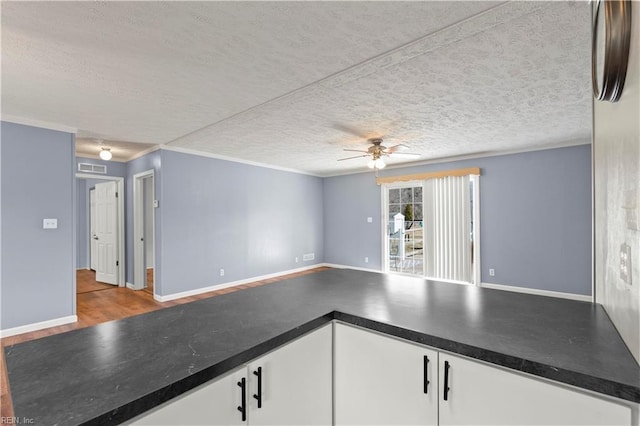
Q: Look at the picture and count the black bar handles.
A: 4